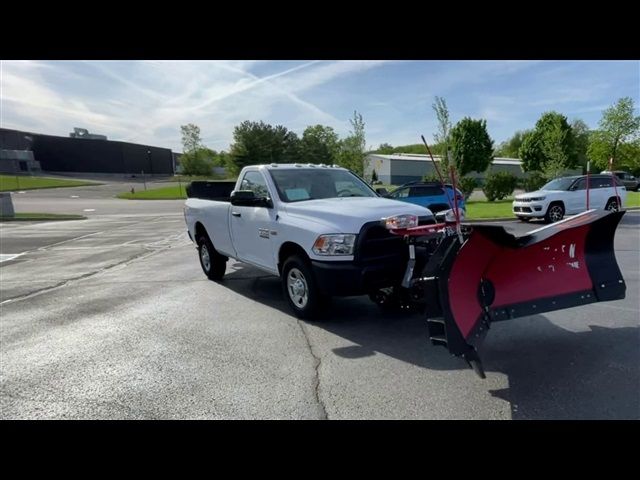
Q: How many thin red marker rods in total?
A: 4